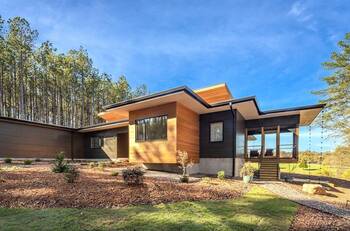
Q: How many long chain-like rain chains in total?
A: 2